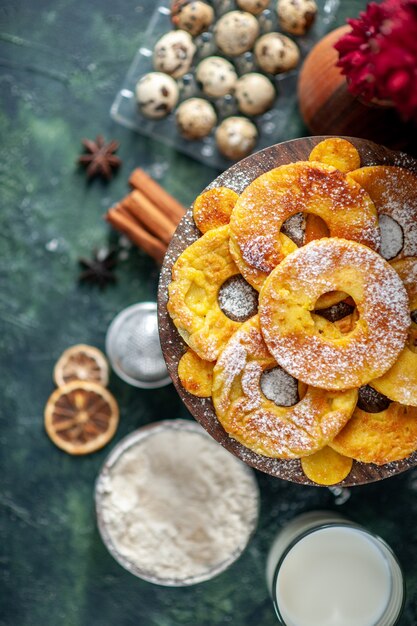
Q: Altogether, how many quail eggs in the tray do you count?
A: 11